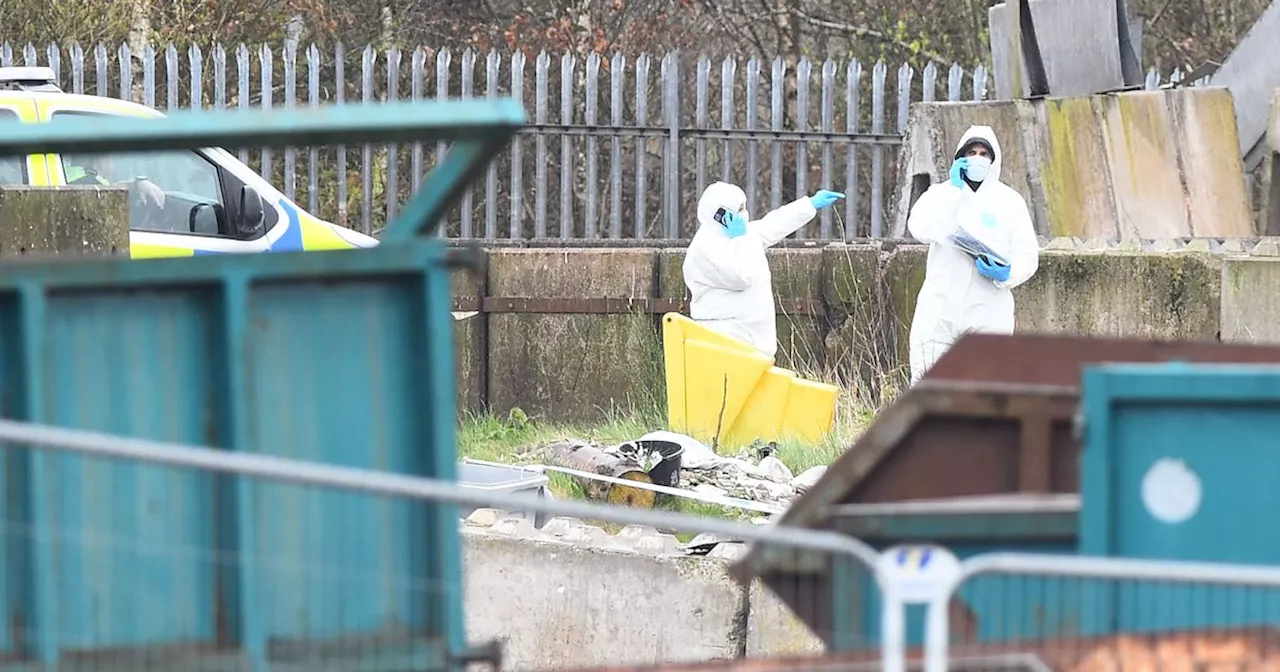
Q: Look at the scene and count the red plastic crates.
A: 0